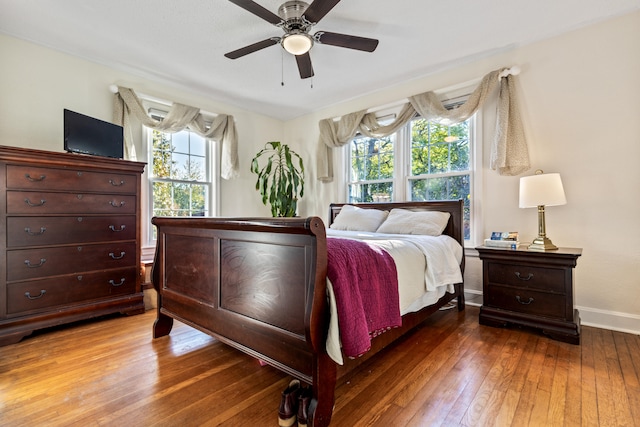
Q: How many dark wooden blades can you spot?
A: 5